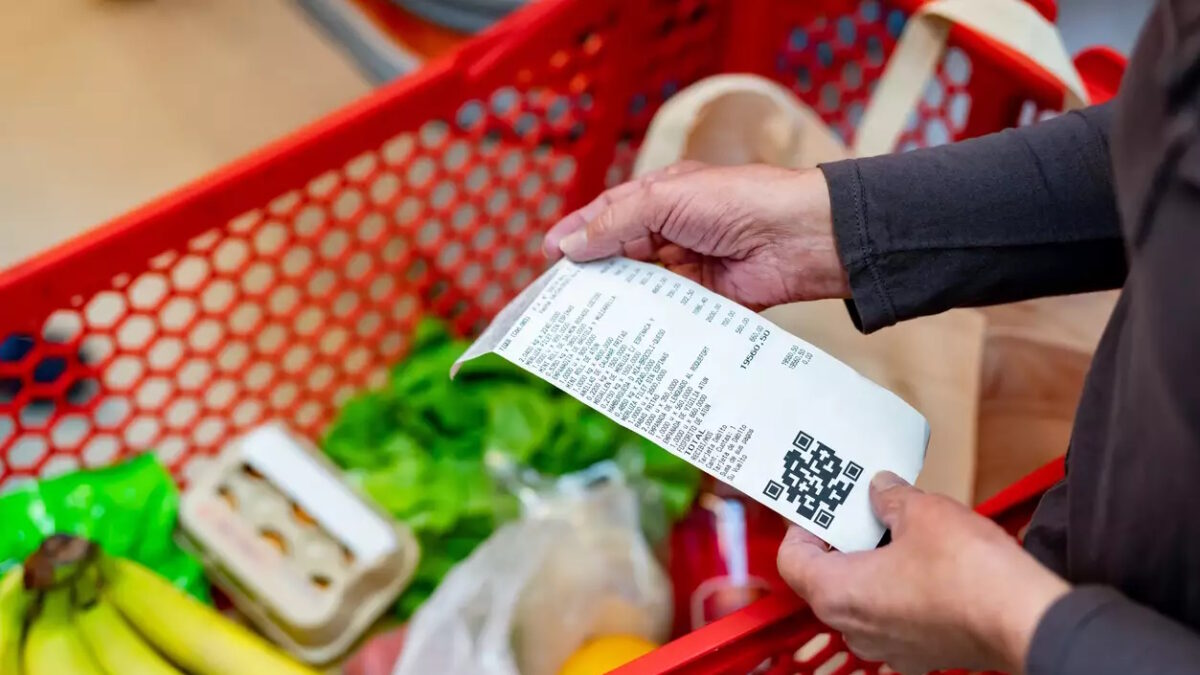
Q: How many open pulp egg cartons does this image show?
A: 0